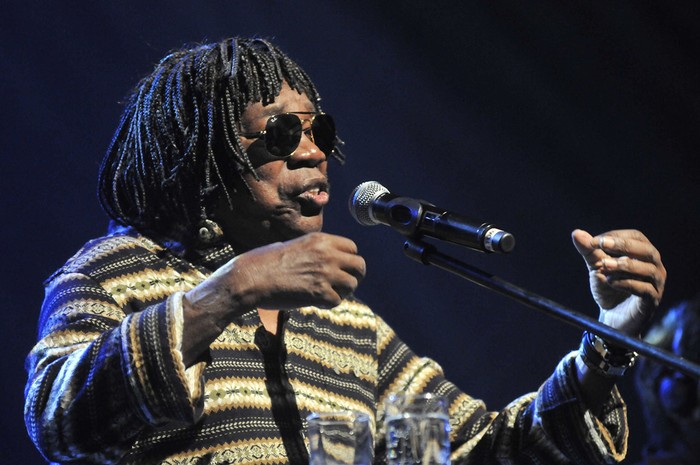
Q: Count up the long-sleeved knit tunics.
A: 1